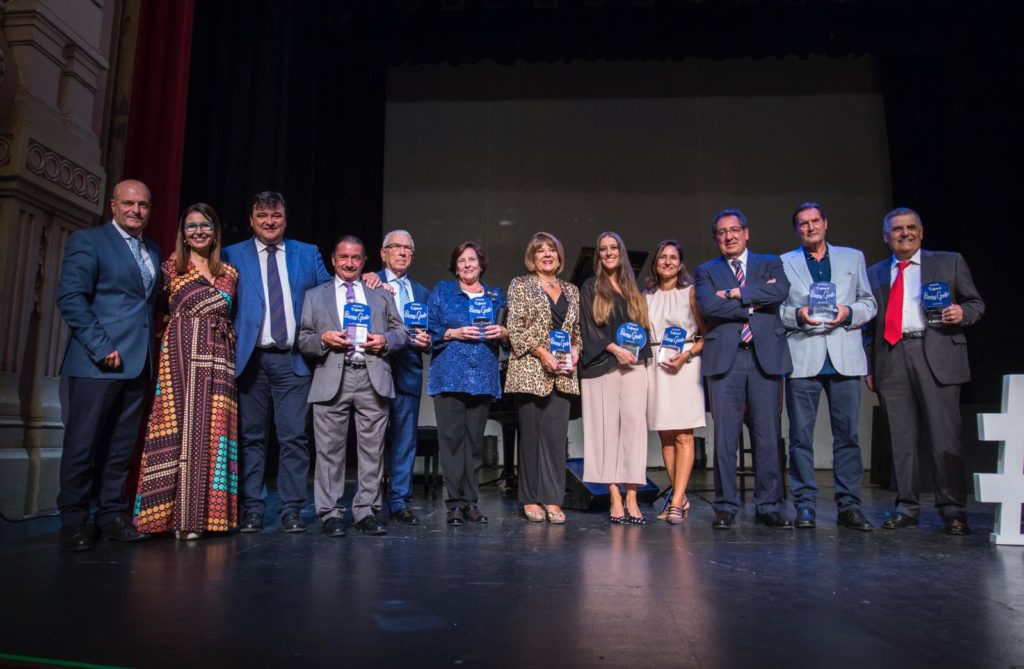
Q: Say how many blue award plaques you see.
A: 8